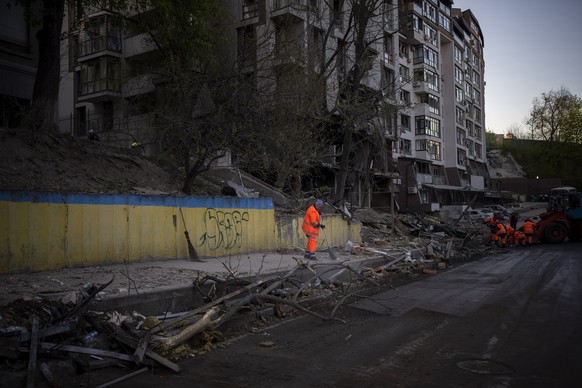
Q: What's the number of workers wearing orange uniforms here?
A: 6